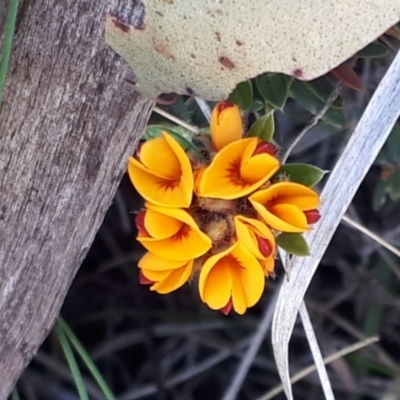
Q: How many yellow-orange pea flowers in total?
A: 8